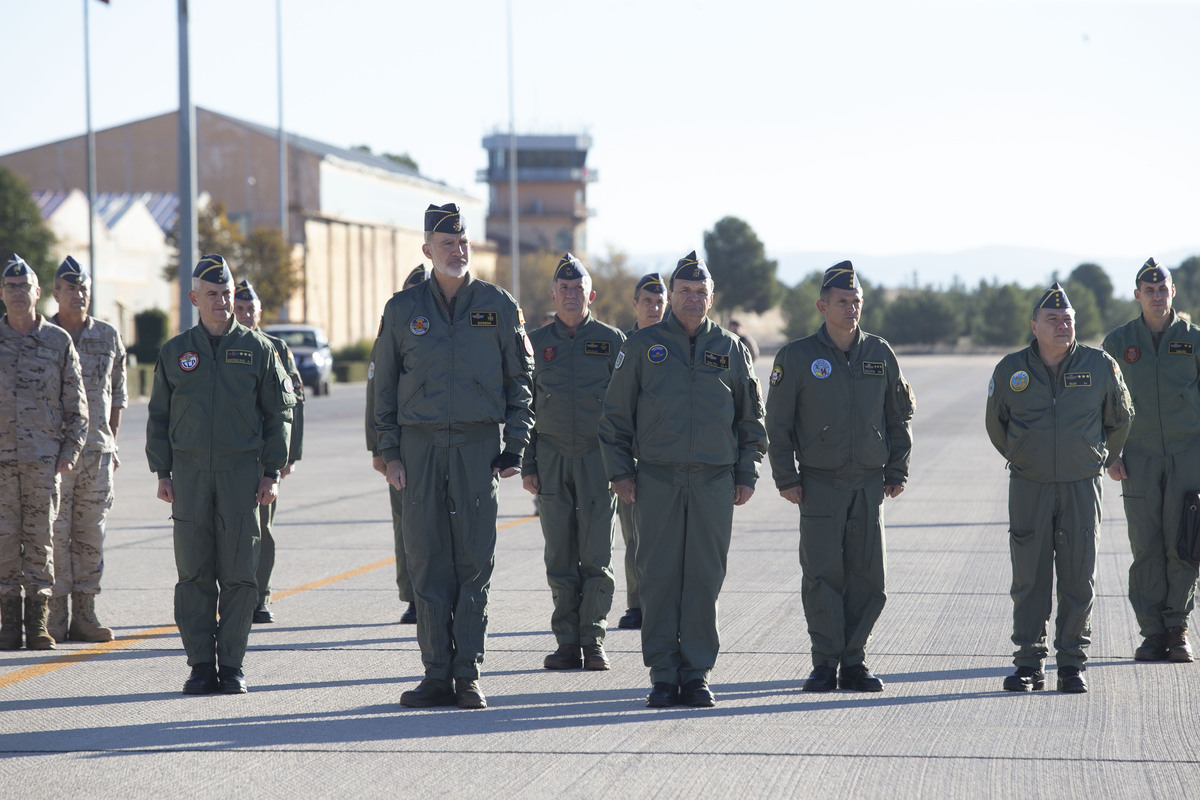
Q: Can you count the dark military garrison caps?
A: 12